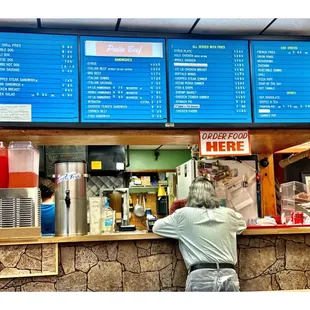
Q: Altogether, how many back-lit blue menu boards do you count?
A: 4